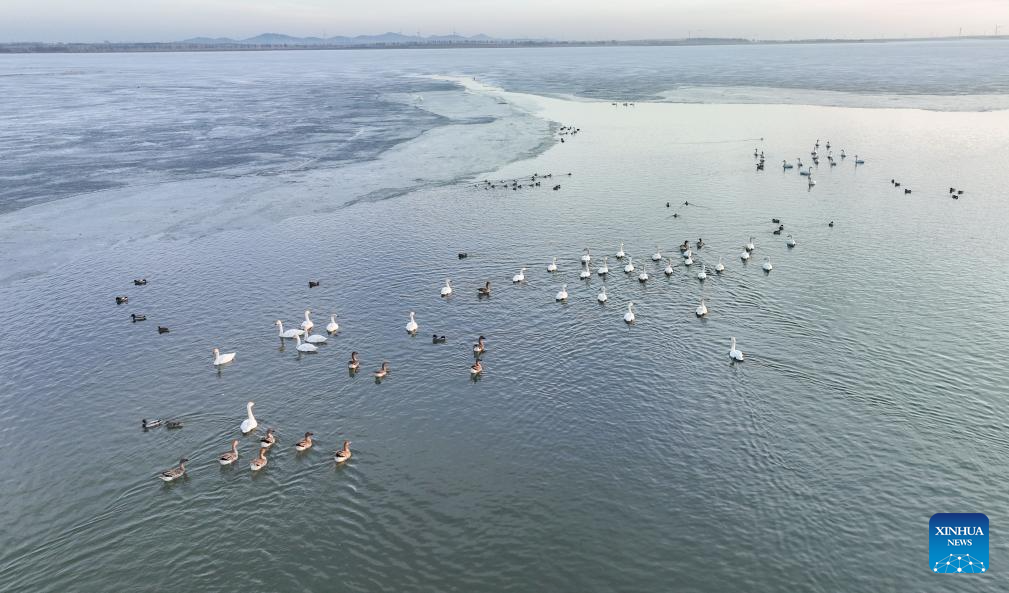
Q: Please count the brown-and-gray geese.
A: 13